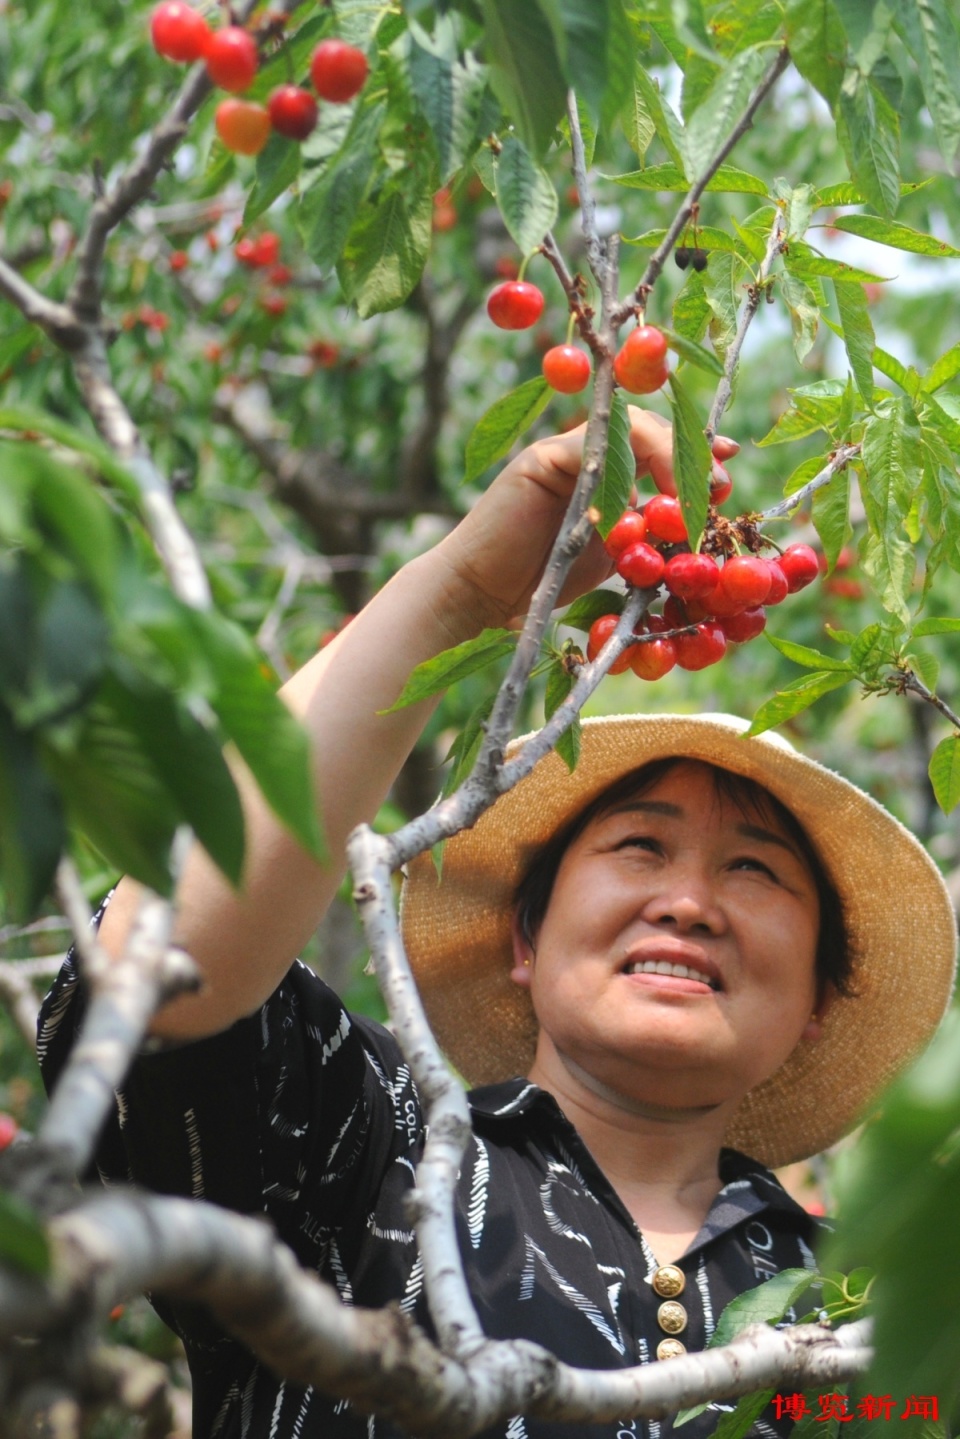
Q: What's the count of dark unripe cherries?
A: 2